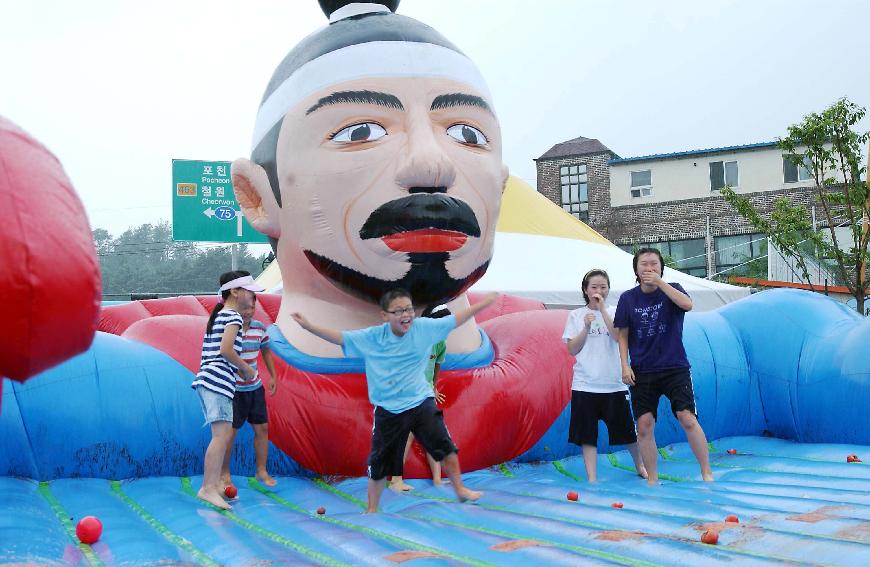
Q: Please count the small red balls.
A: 9